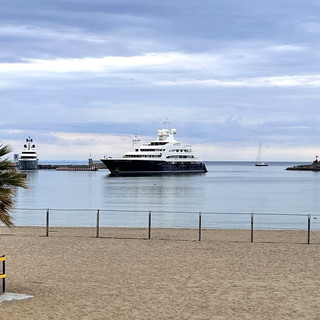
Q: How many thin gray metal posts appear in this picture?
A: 6